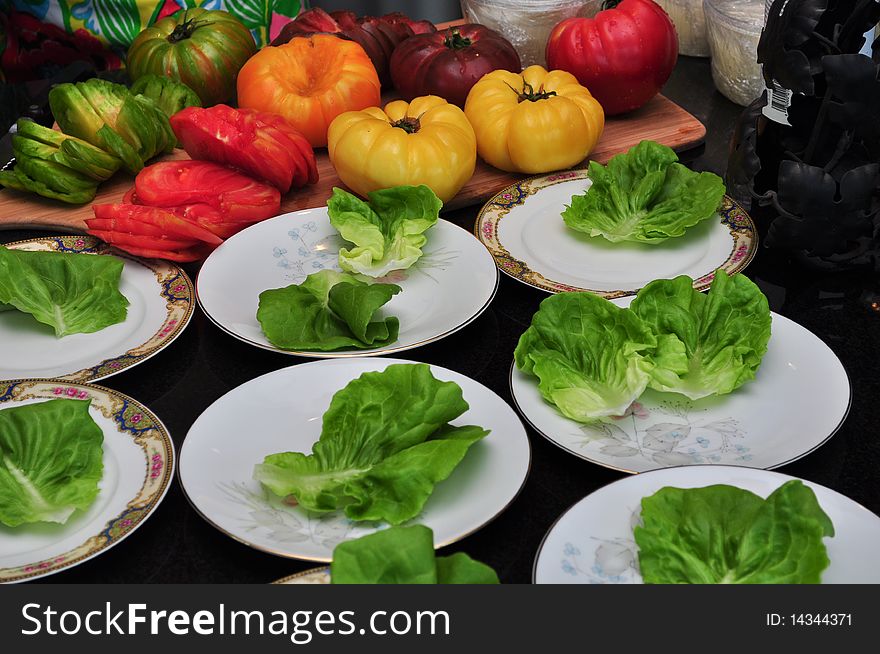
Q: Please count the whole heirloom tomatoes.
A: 6